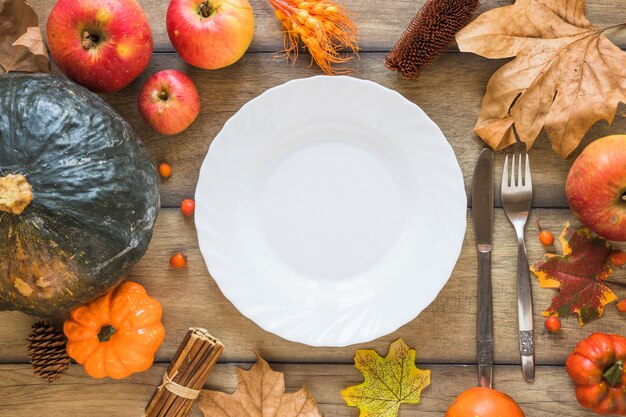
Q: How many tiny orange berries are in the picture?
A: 7